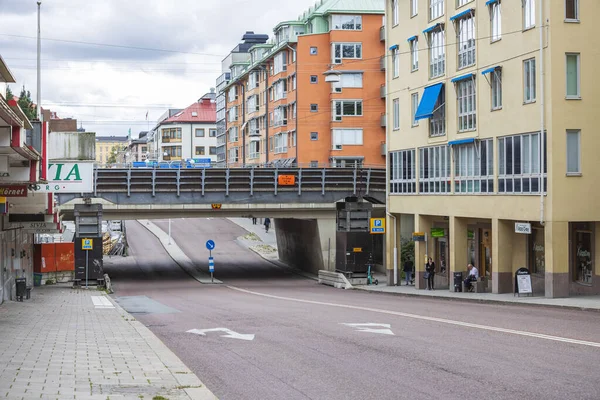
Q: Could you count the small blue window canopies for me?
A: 8